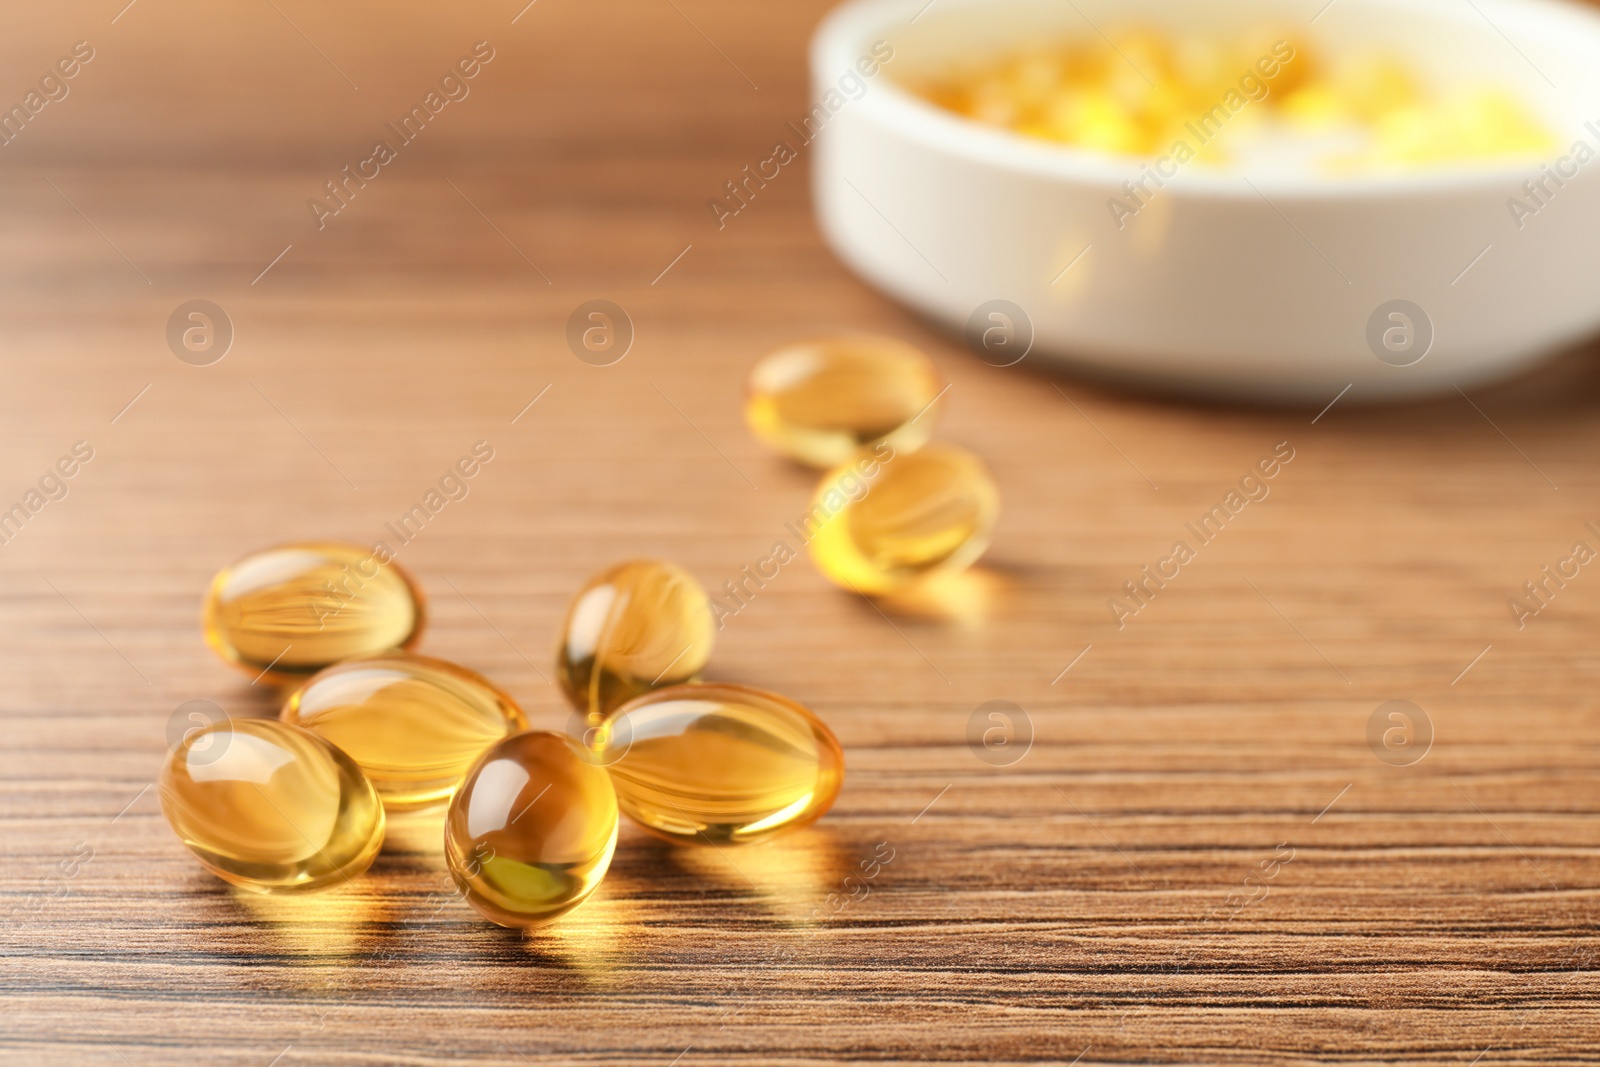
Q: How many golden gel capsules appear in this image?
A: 8